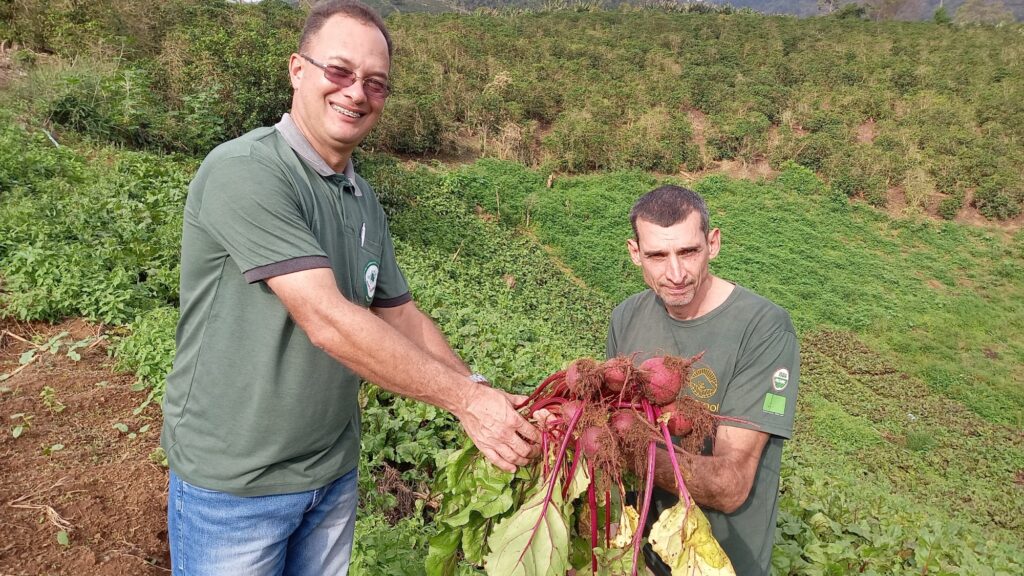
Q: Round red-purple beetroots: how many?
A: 7